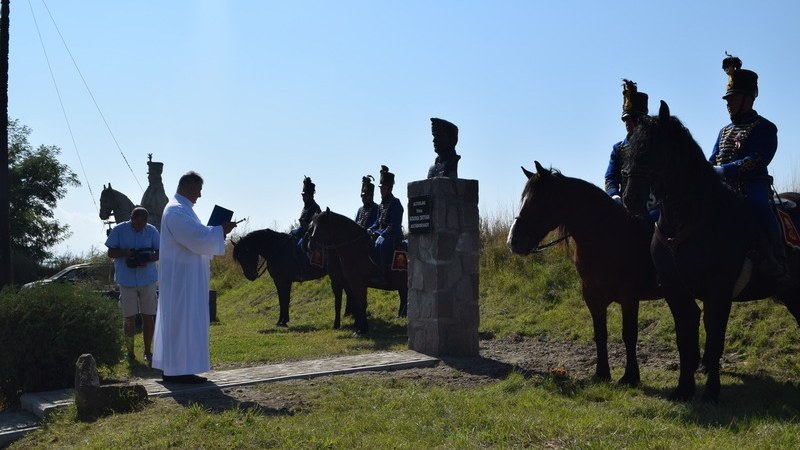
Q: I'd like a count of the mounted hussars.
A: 5